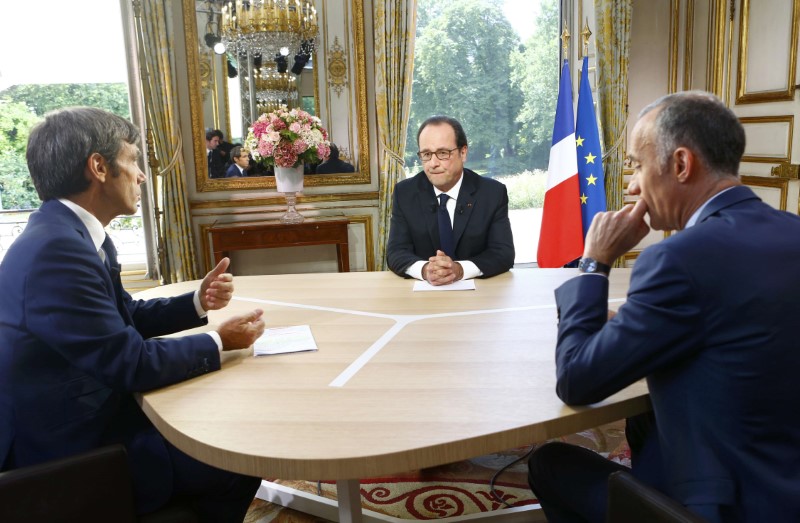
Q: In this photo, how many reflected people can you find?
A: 4